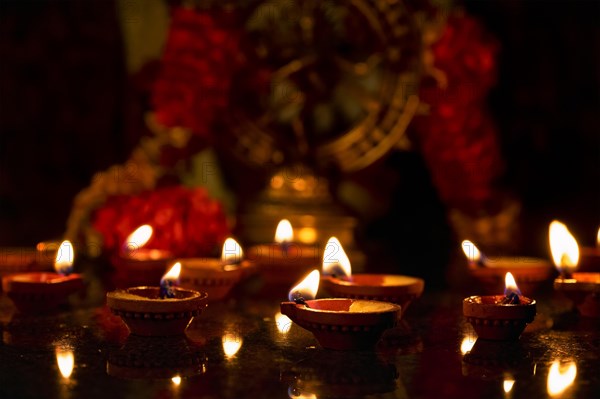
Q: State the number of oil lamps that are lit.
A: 11